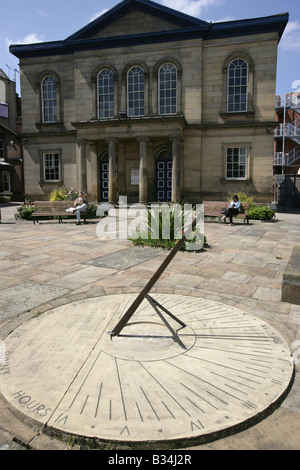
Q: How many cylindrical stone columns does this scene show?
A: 4